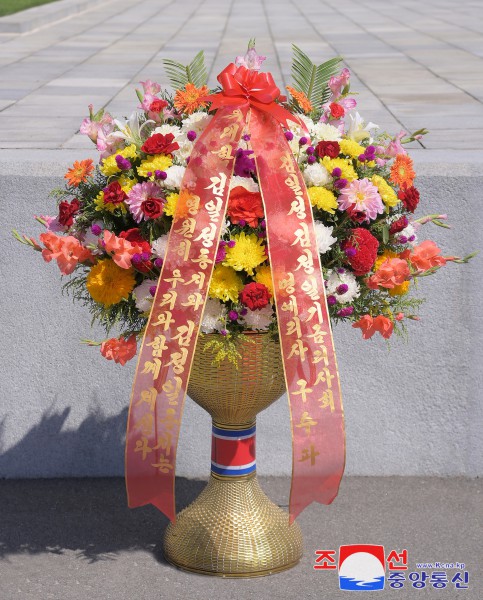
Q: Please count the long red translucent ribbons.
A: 2